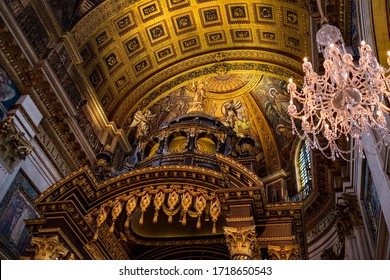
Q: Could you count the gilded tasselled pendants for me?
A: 9